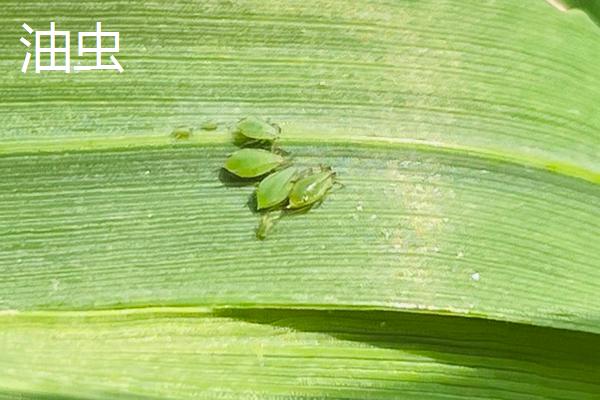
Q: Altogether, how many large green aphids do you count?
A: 4